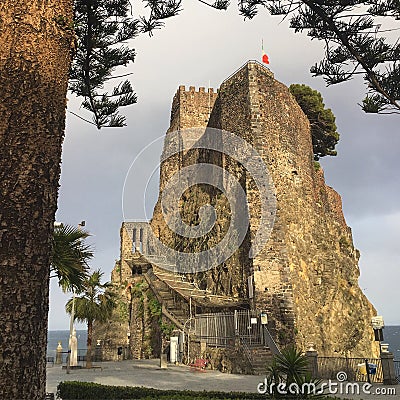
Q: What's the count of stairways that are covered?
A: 1